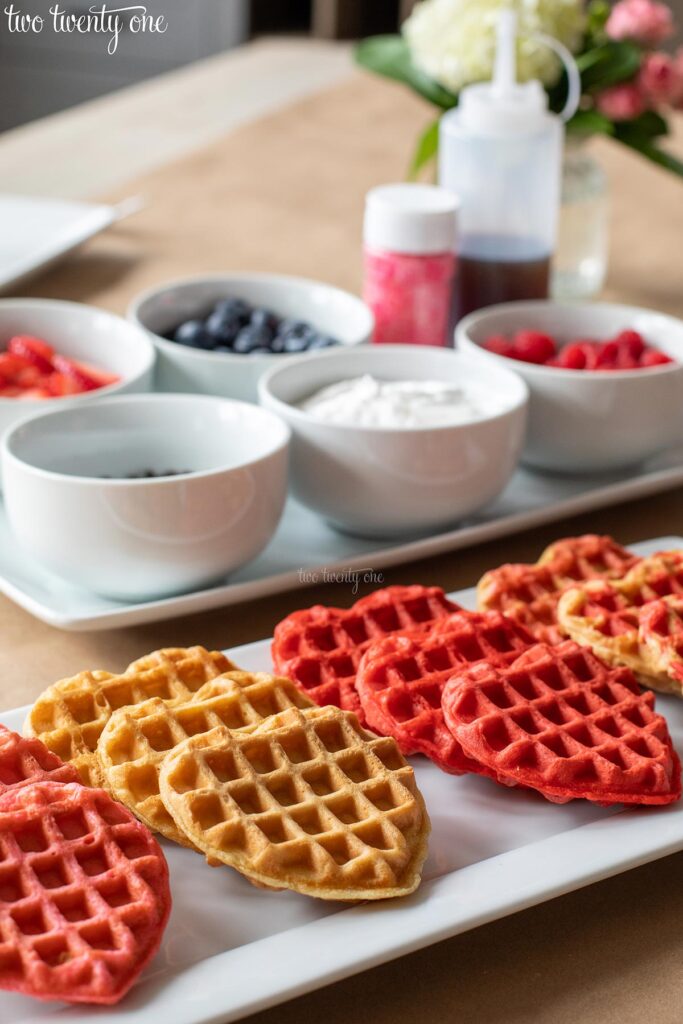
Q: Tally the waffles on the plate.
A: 11